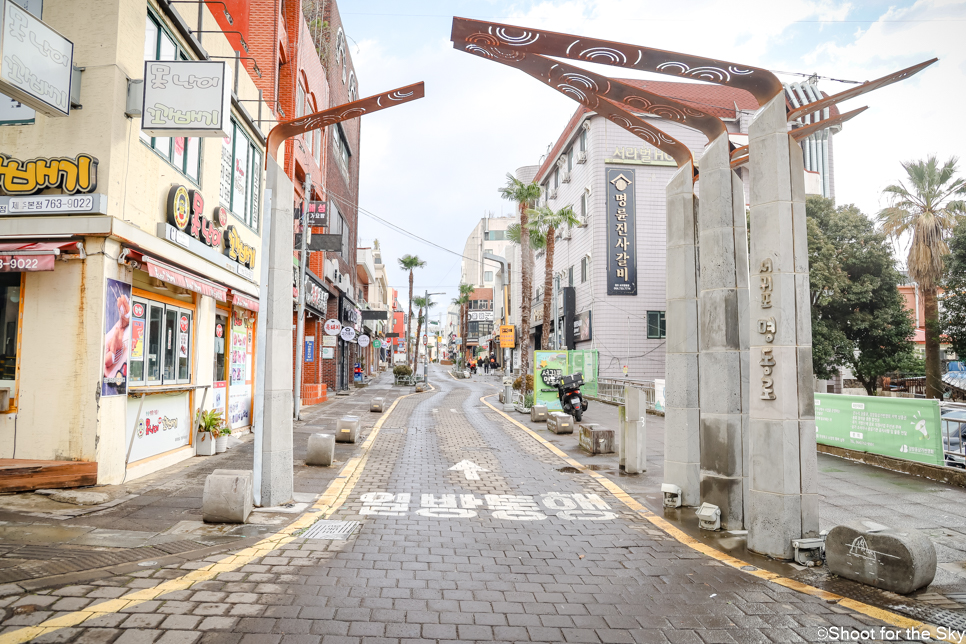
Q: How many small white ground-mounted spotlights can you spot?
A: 3